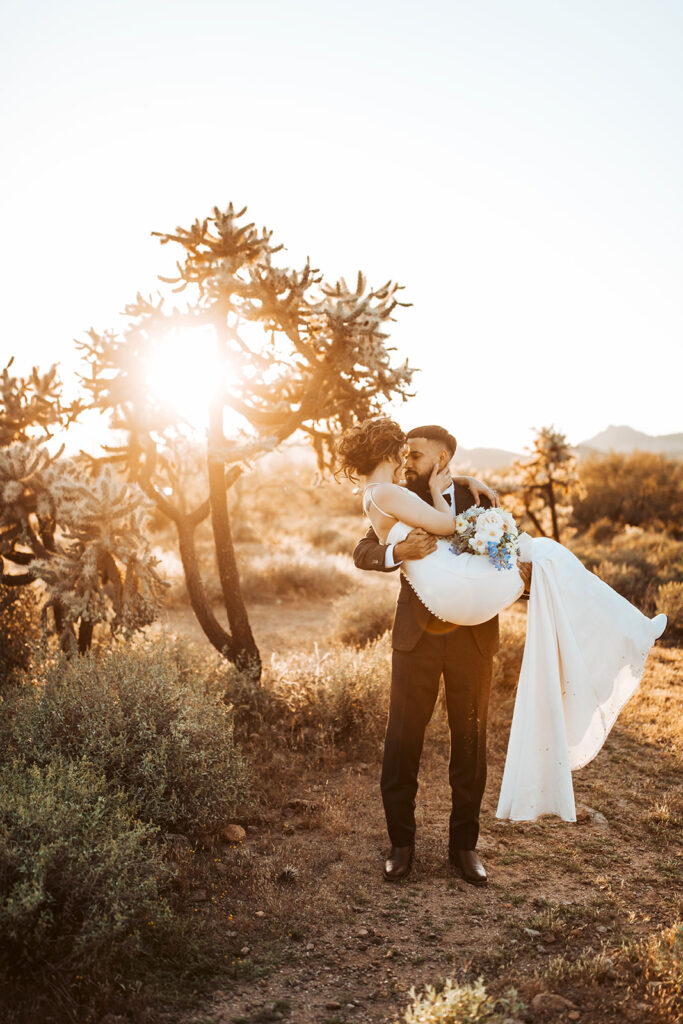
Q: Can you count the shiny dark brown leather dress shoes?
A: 2